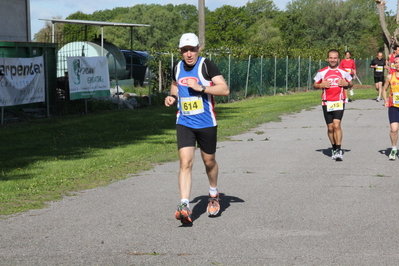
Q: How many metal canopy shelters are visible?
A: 1